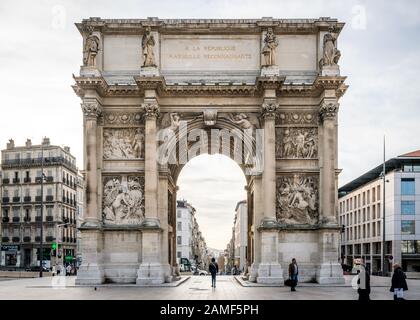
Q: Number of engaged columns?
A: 4